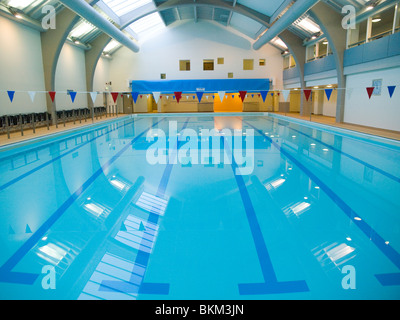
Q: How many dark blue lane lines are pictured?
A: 6